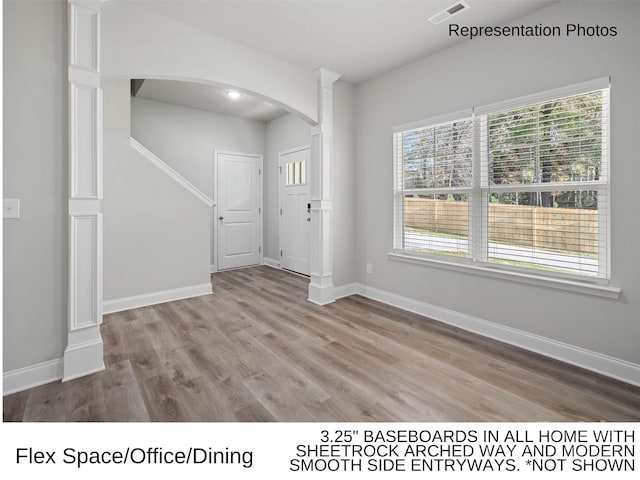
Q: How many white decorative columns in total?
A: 2